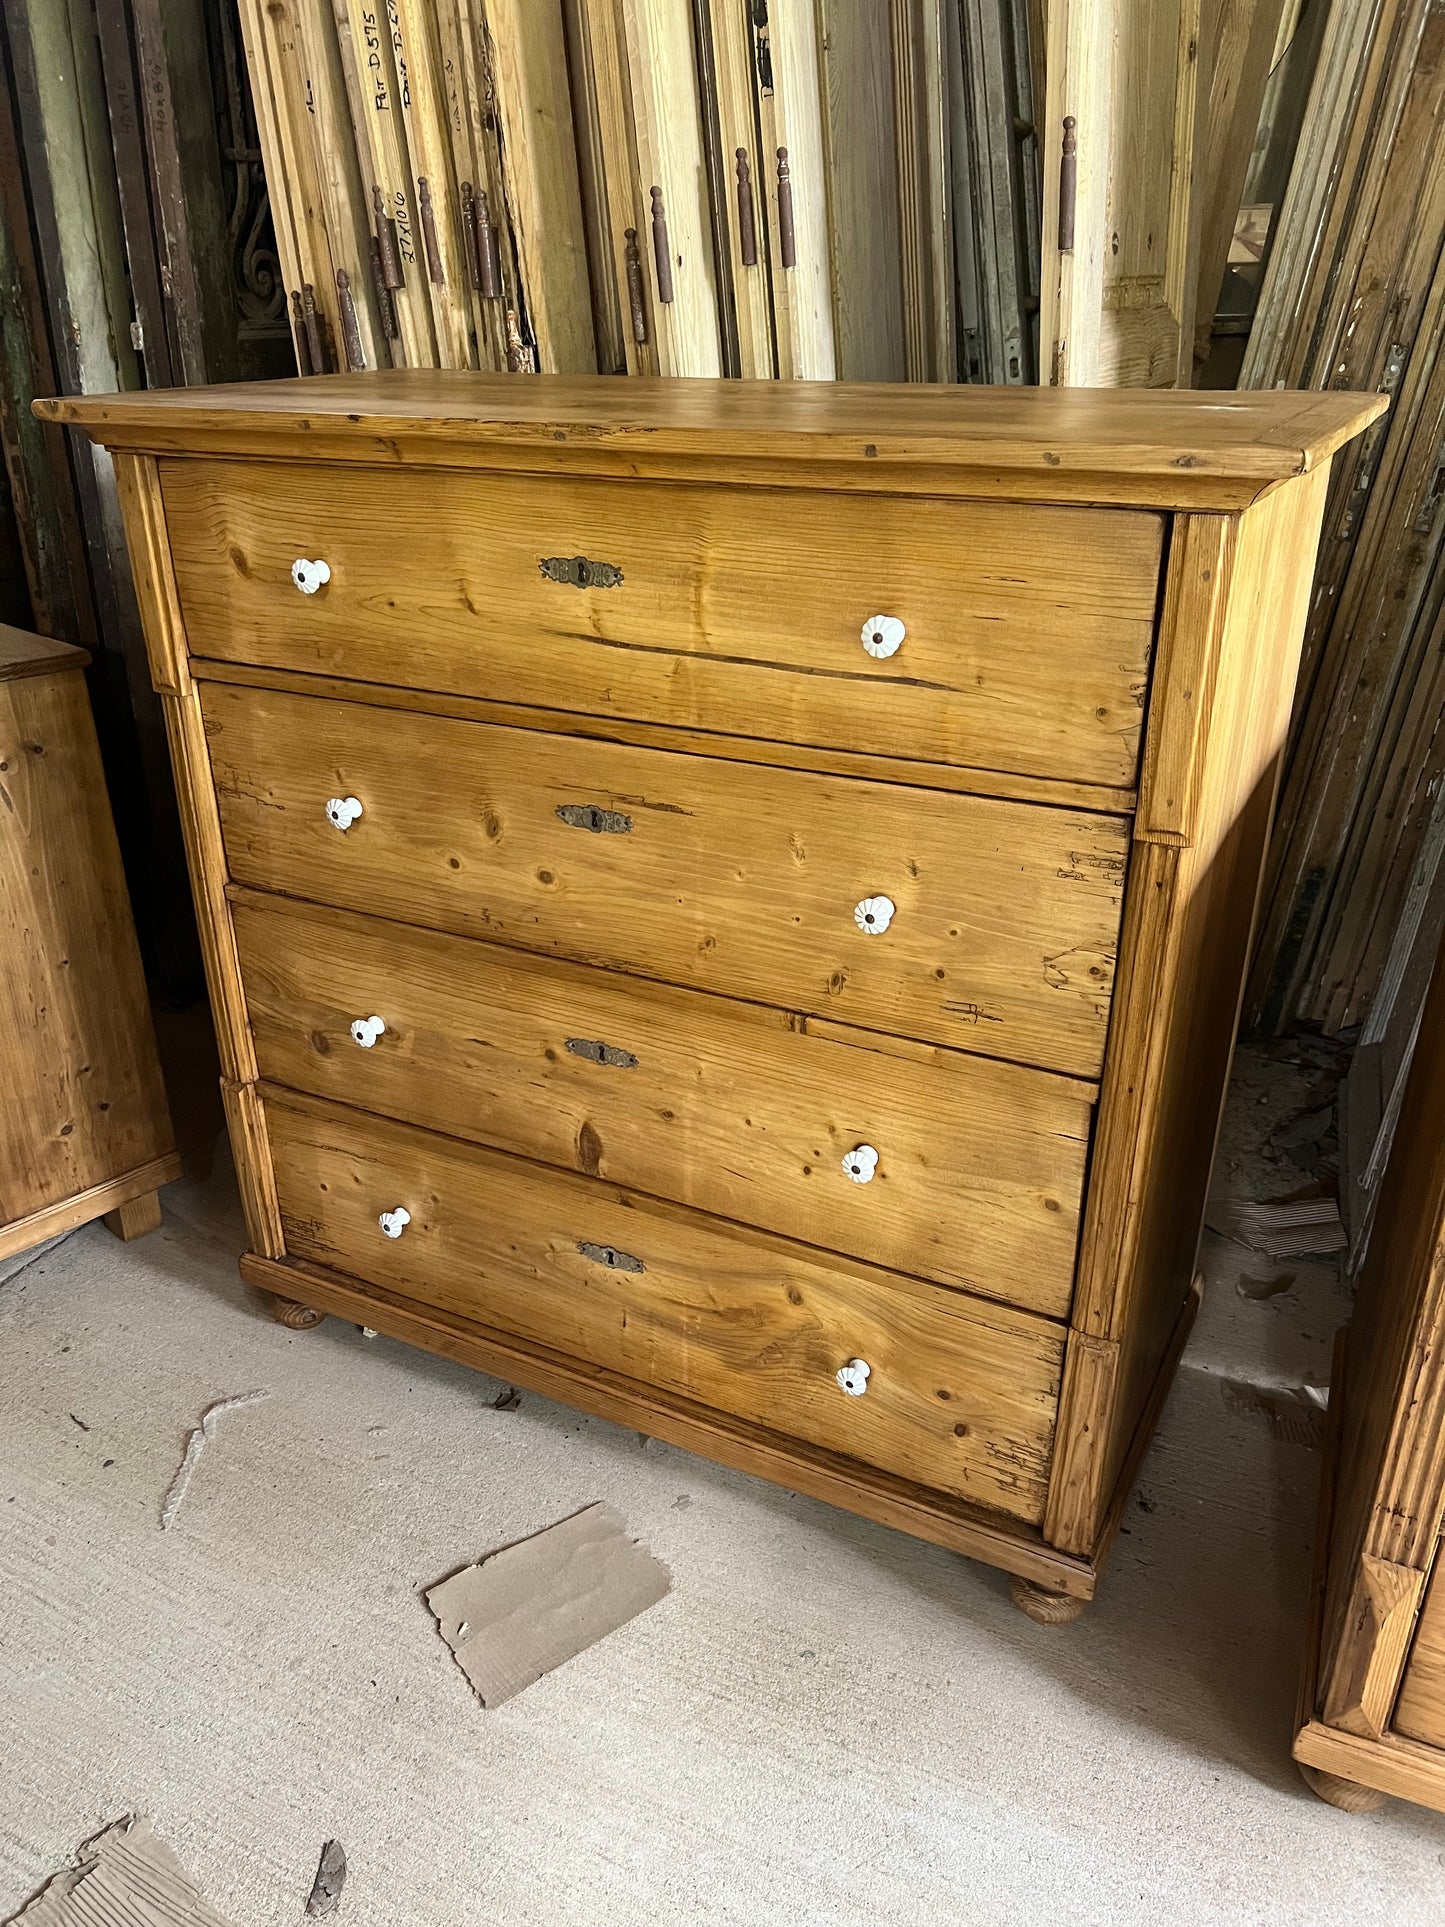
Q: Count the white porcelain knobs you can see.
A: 8